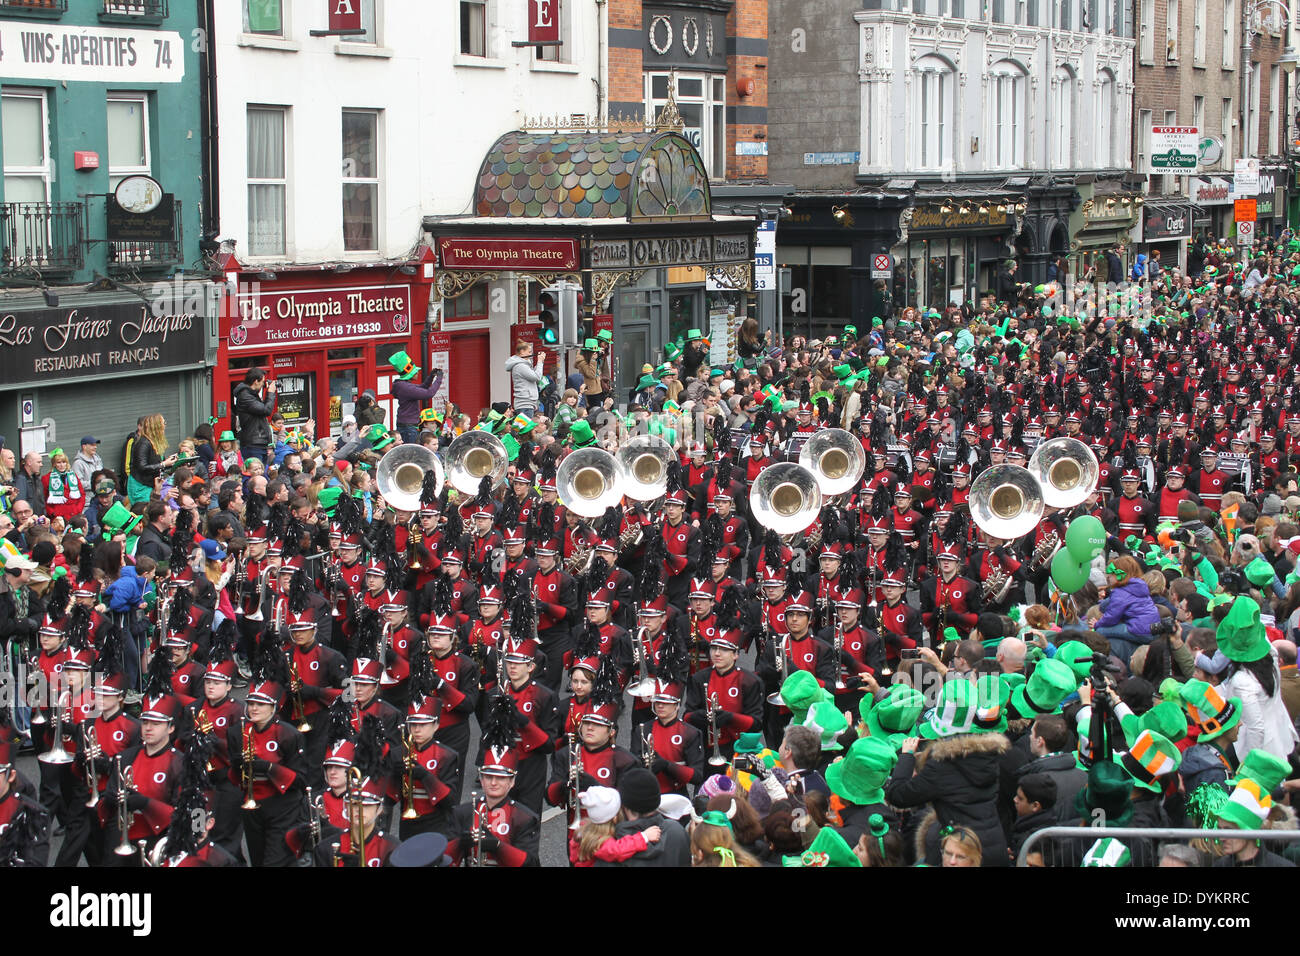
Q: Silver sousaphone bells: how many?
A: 8